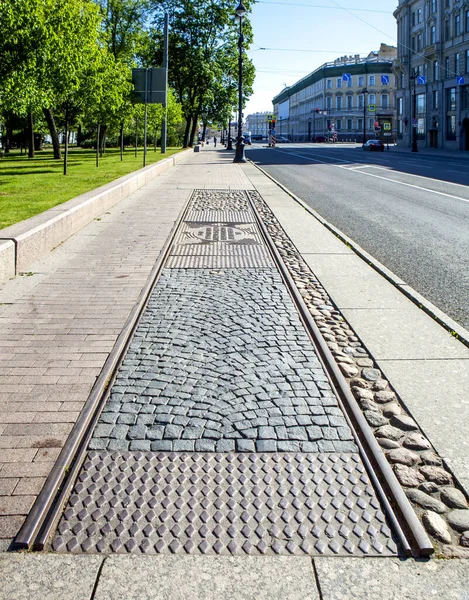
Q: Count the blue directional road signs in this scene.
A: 4